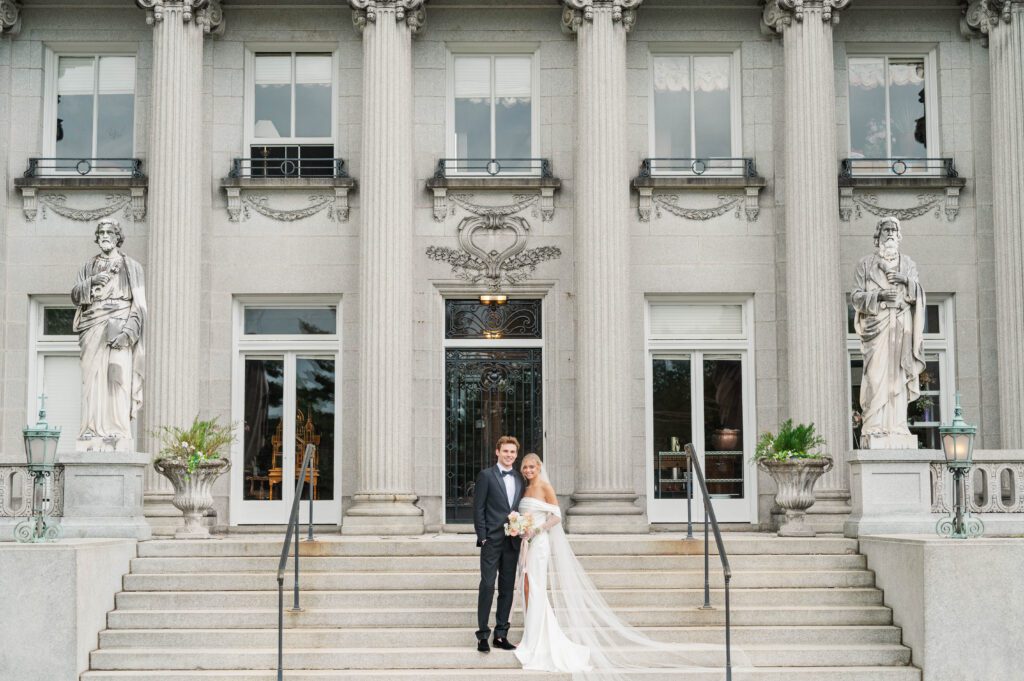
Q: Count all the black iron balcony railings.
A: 5